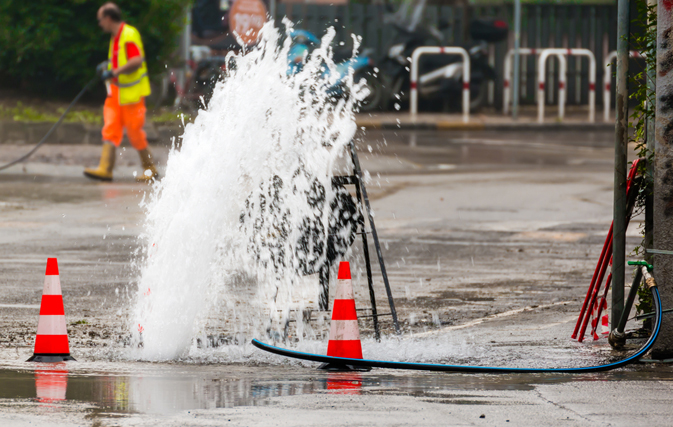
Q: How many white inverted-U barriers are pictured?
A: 4